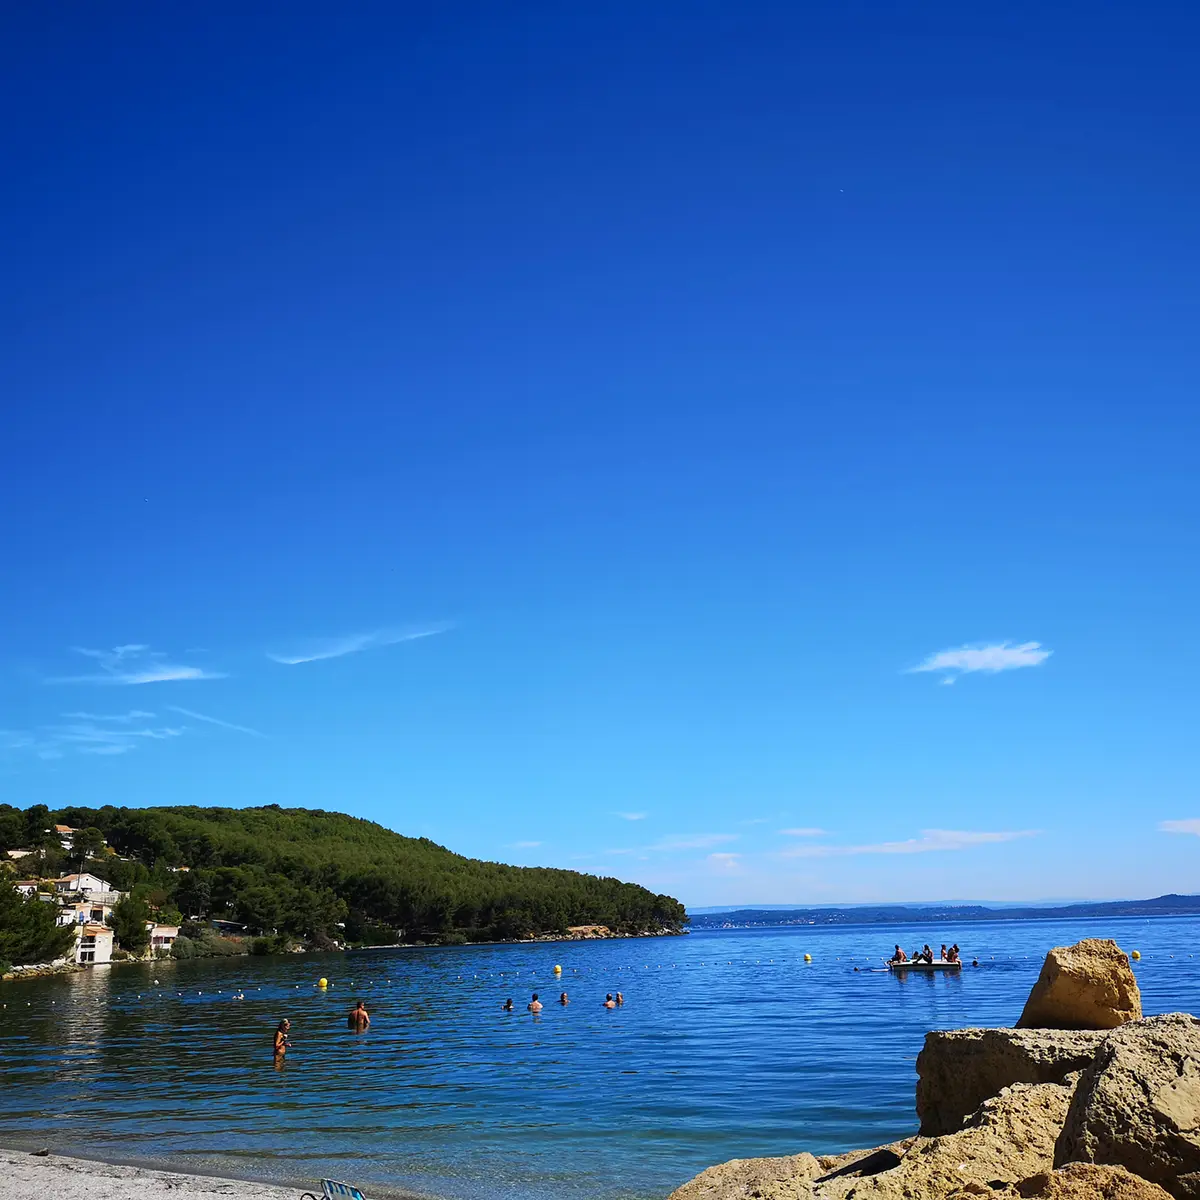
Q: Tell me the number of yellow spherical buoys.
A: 4